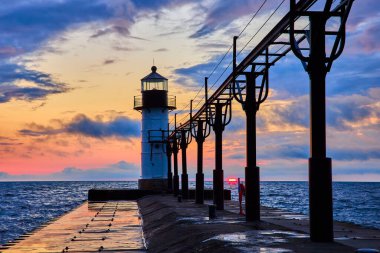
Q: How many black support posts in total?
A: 7